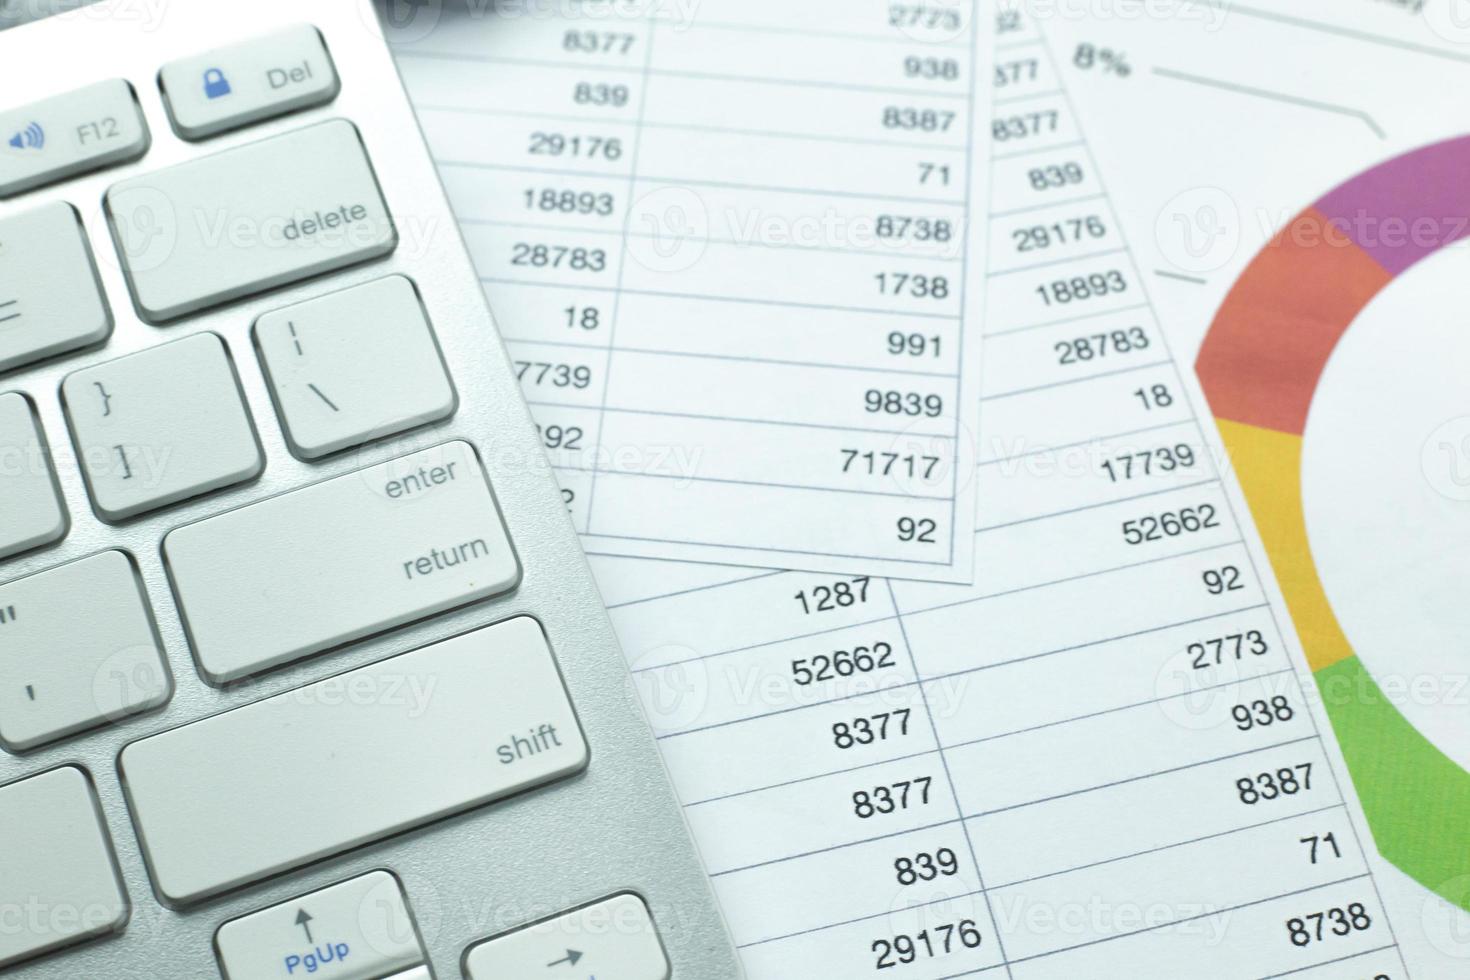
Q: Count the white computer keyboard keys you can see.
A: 13